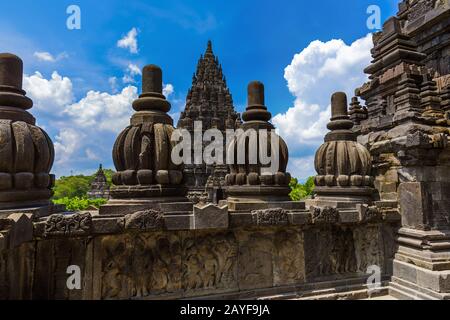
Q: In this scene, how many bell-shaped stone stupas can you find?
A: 4